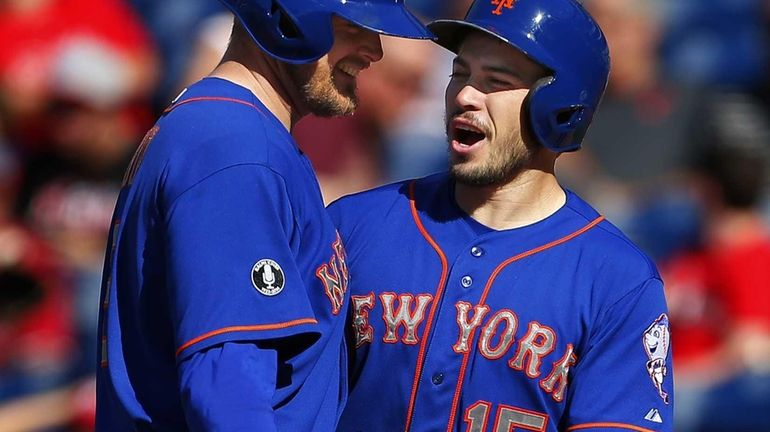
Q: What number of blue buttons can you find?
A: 3